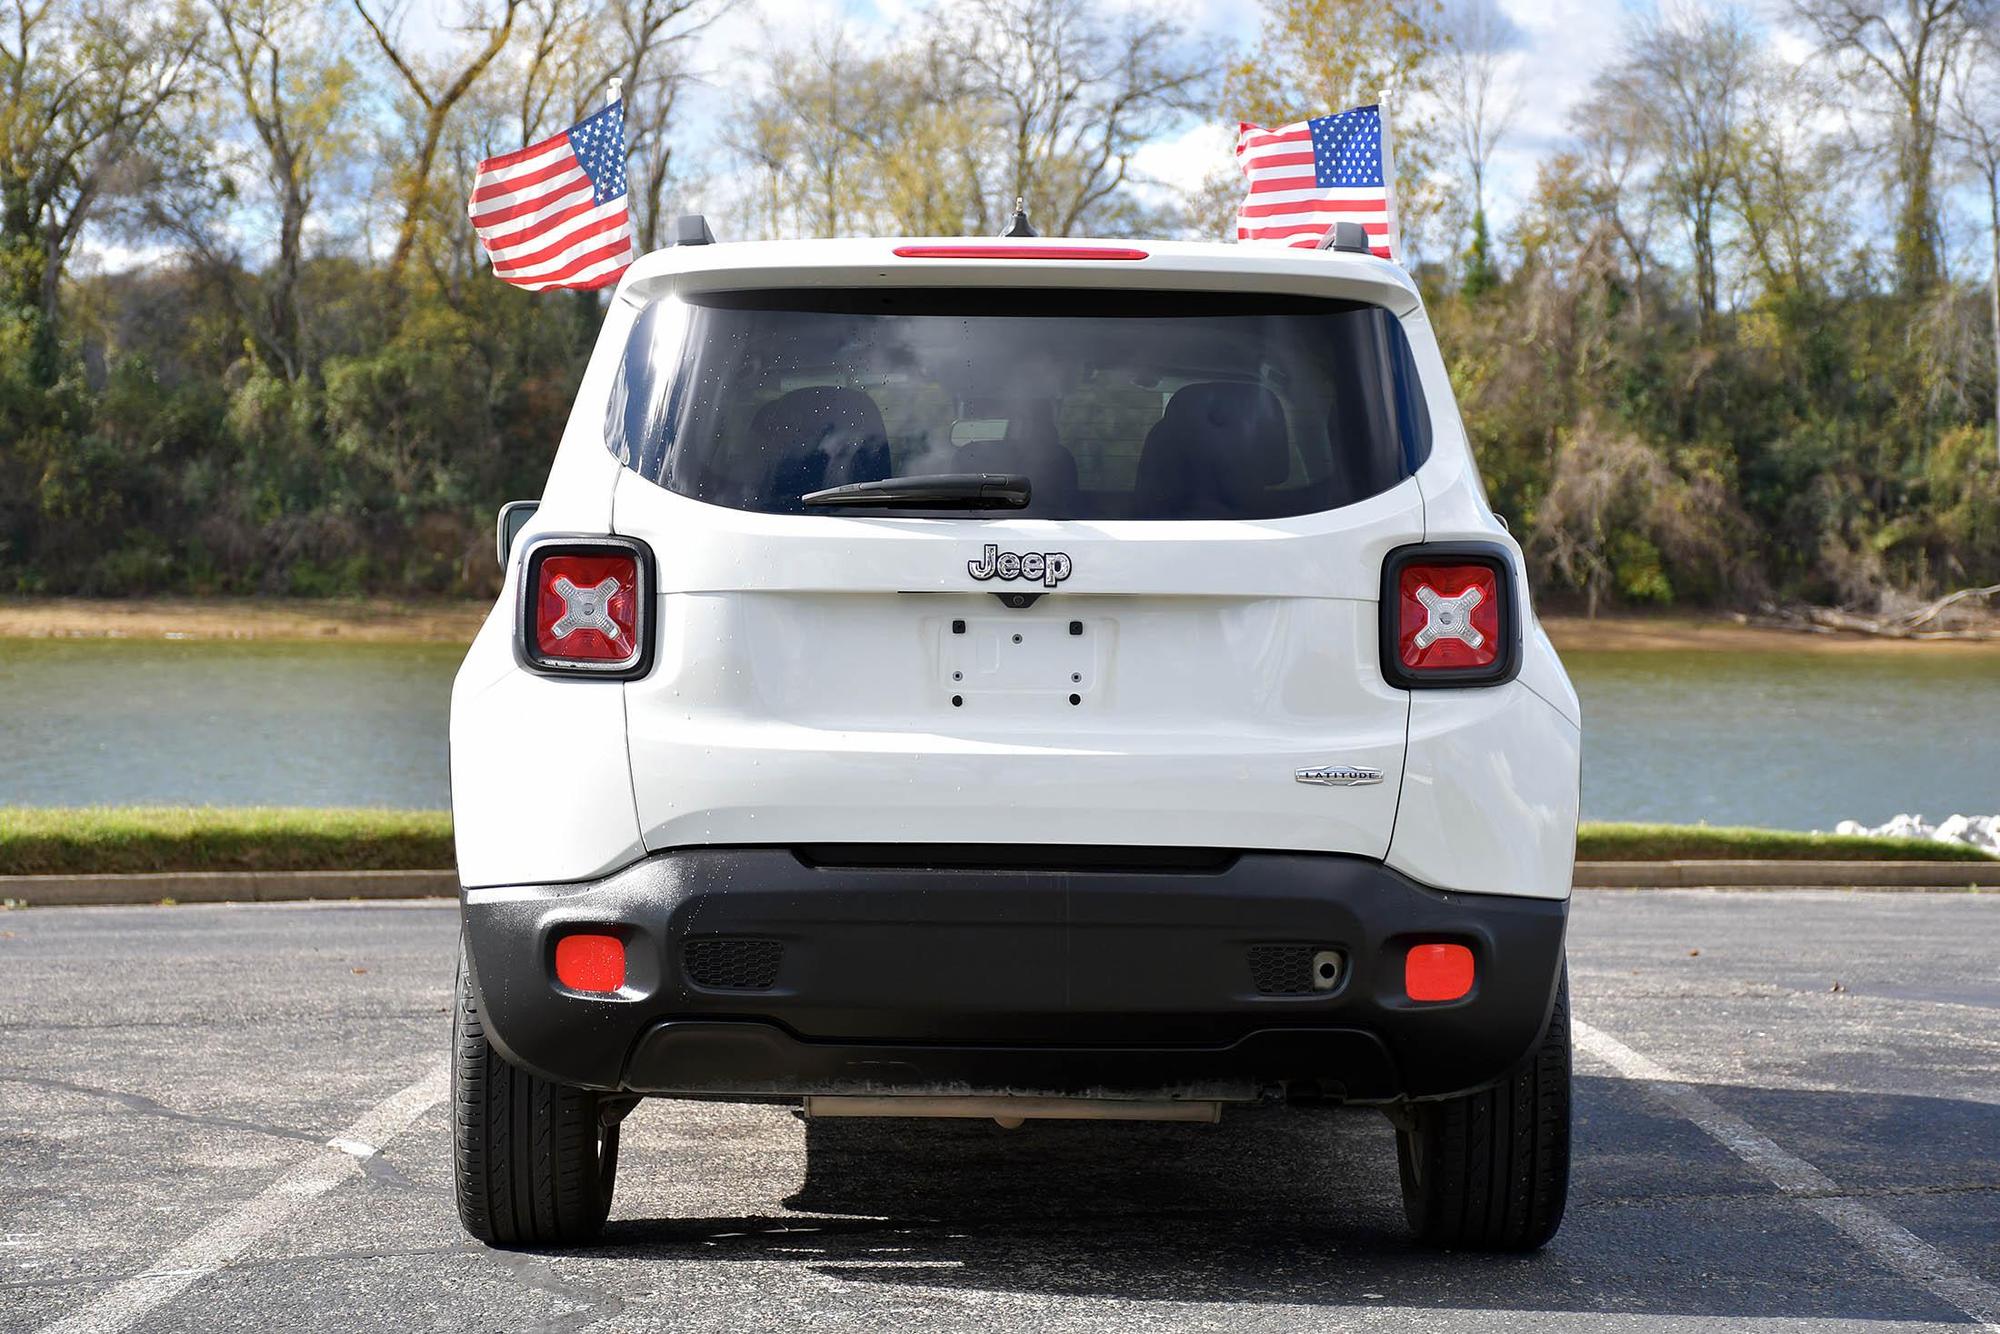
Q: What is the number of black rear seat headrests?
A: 3